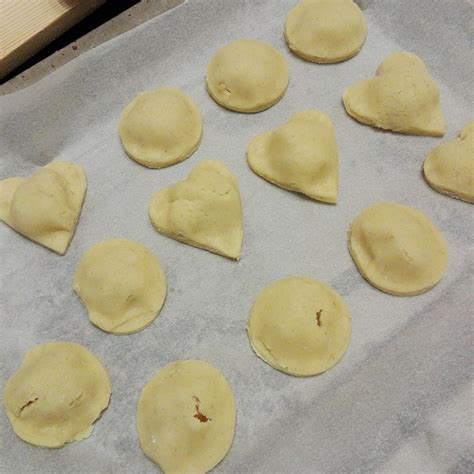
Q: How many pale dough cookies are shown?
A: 13